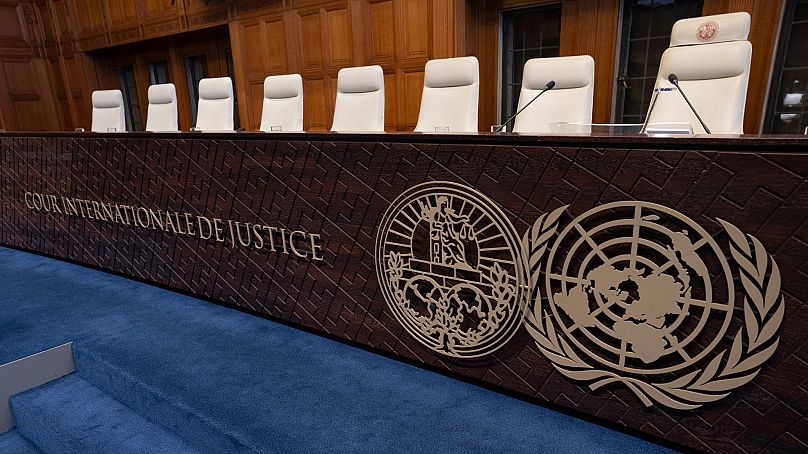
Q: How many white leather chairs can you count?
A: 8